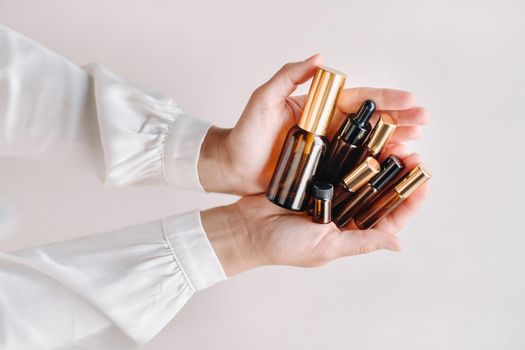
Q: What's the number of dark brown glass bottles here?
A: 7